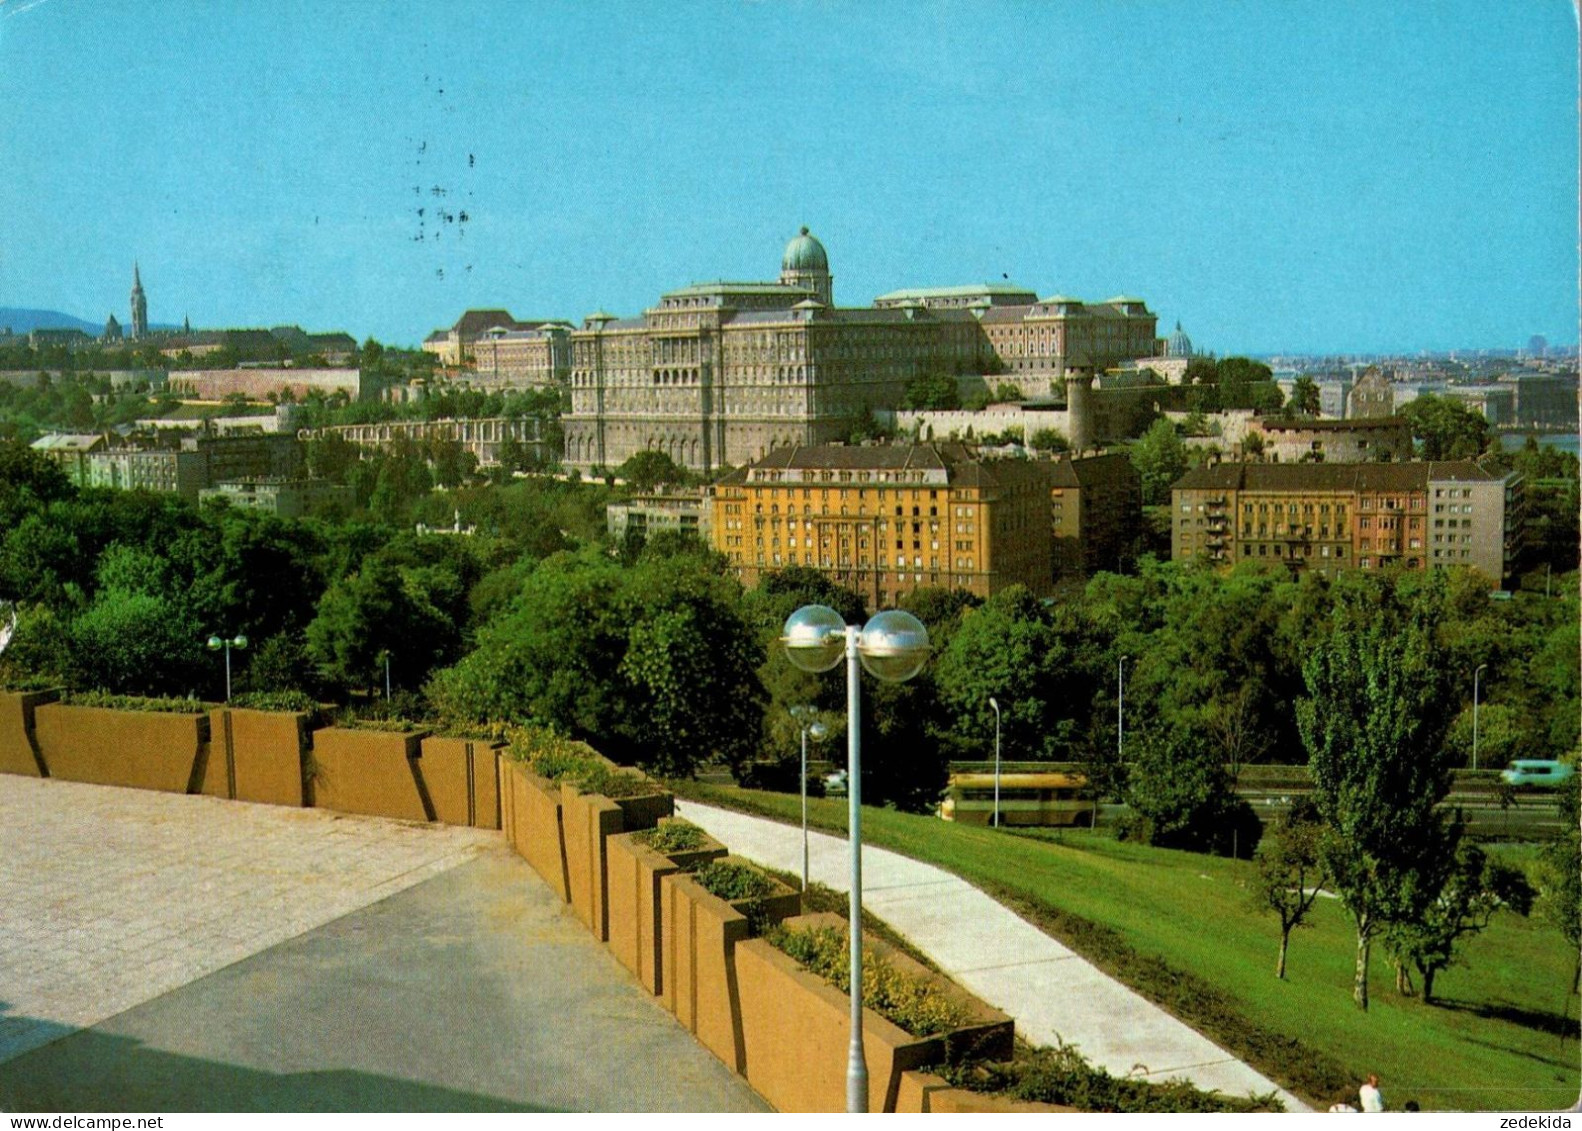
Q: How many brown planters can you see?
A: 11